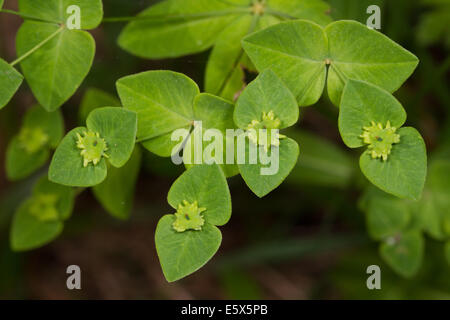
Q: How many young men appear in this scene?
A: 0